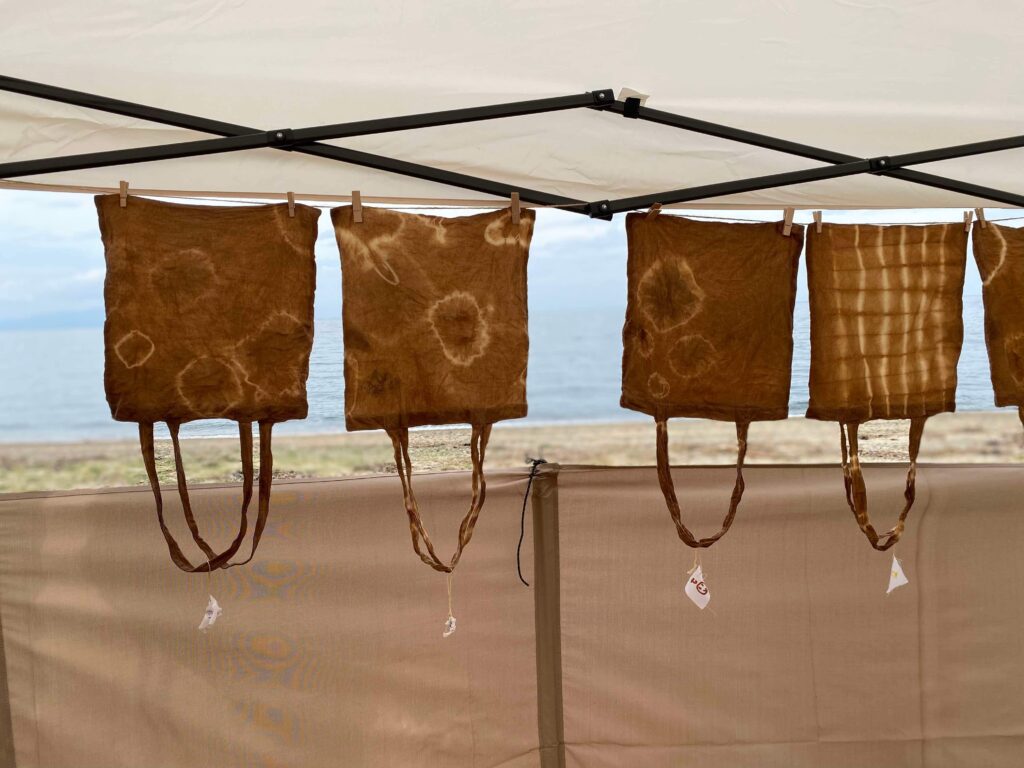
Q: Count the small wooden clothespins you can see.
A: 9